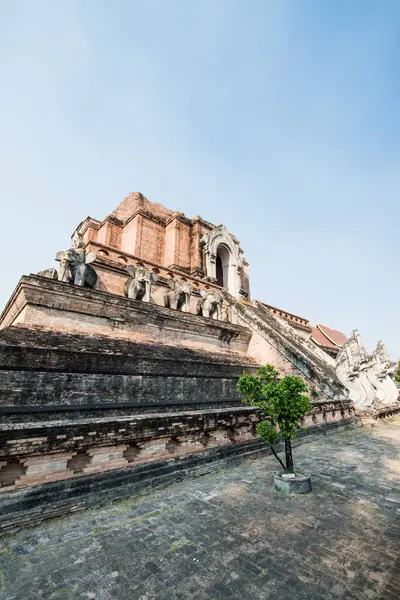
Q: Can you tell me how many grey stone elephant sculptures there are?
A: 4